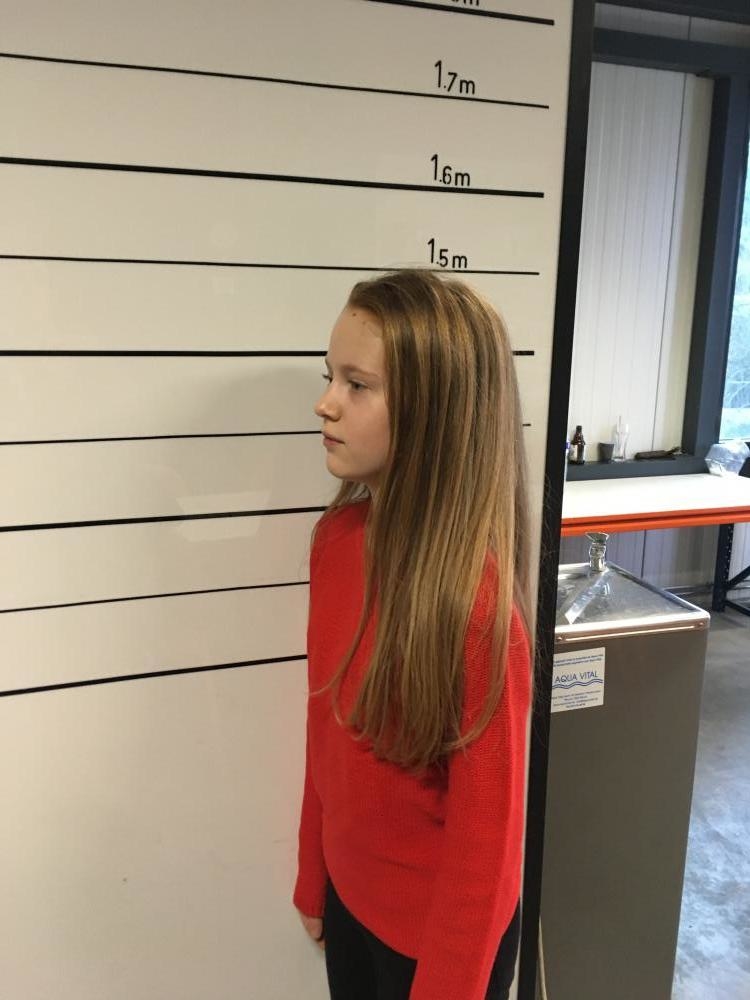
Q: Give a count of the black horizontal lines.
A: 9